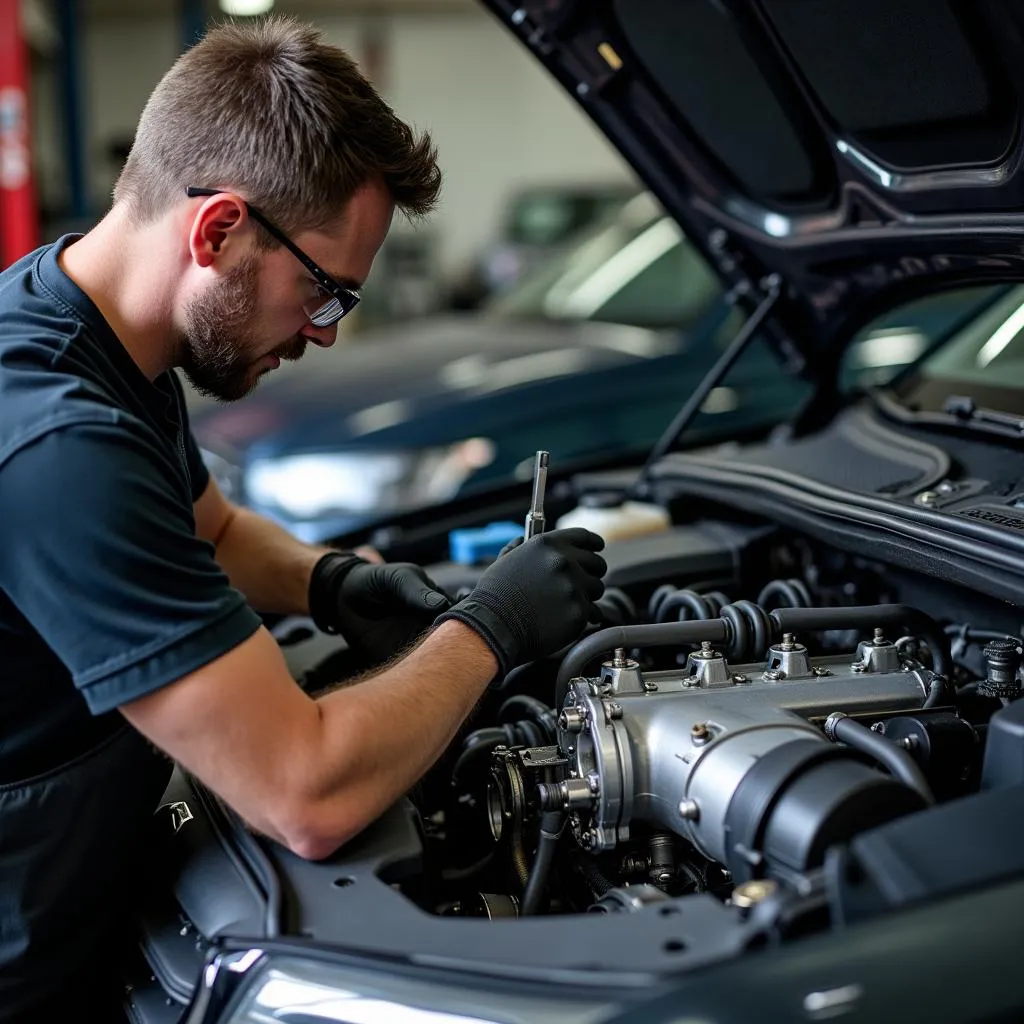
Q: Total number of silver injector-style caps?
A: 4